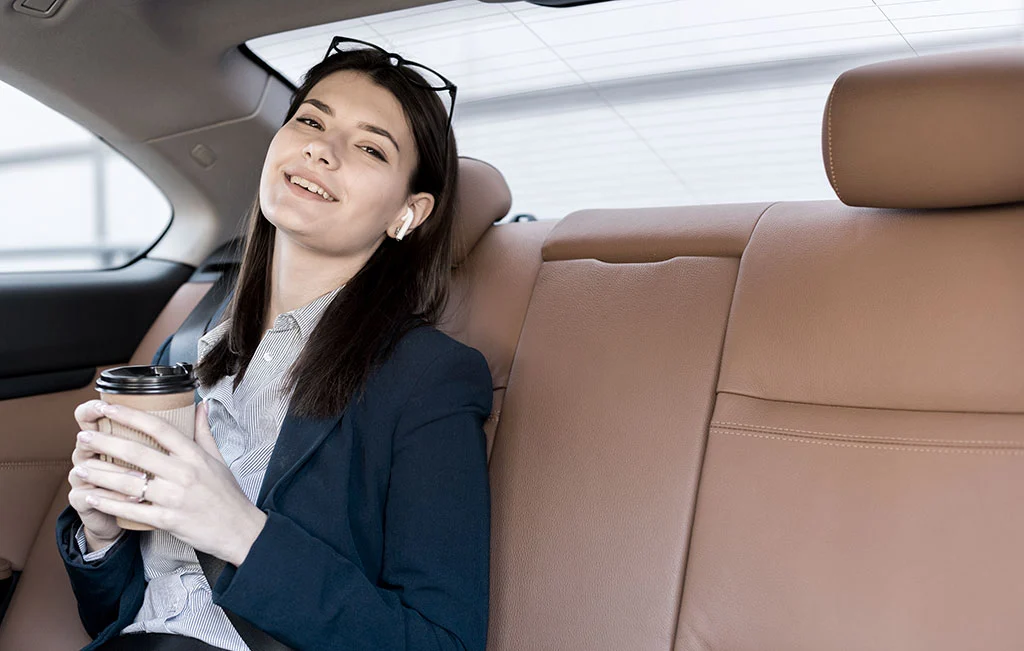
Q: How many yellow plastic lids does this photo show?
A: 0